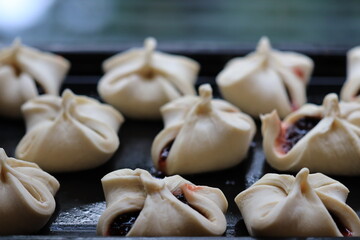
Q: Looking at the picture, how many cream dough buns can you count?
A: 10